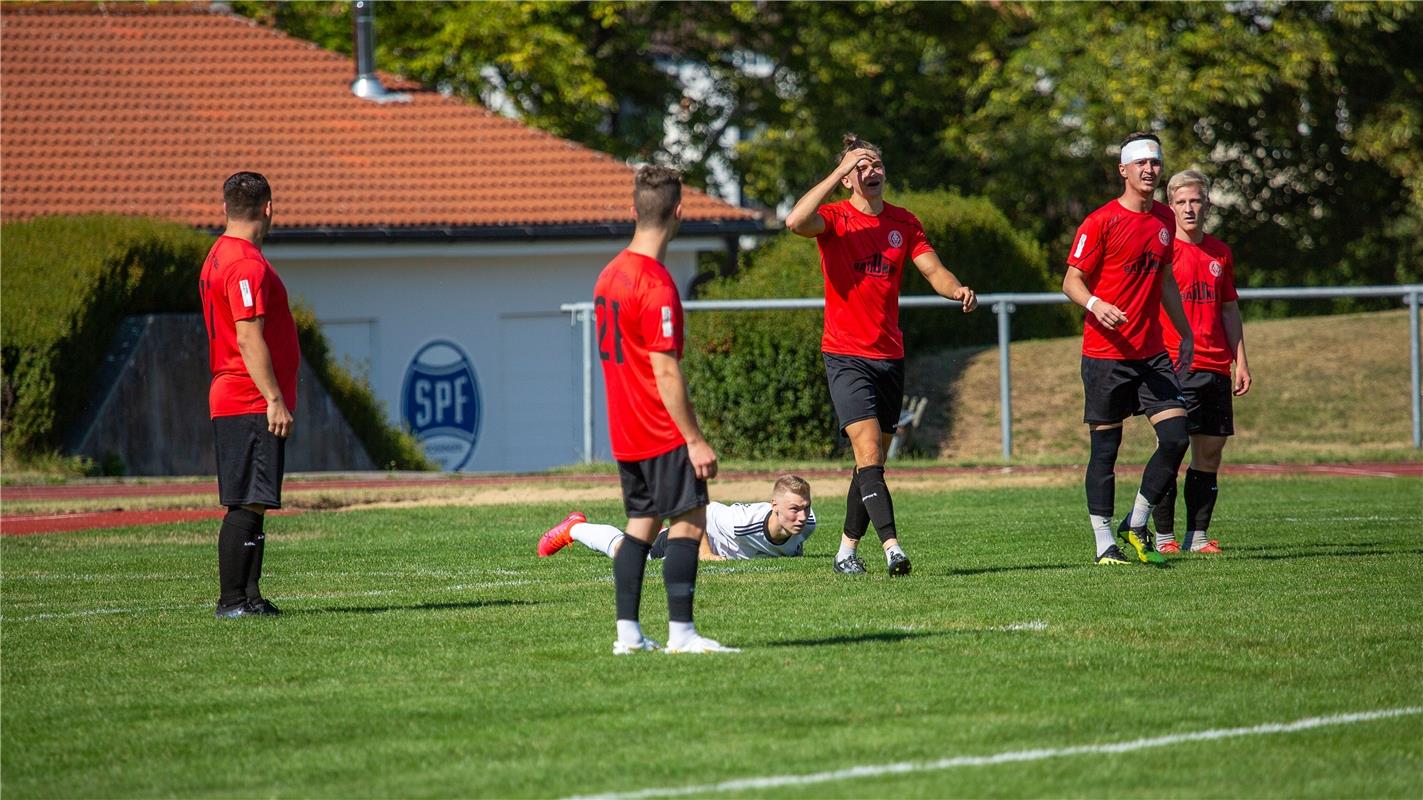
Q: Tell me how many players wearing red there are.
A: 5